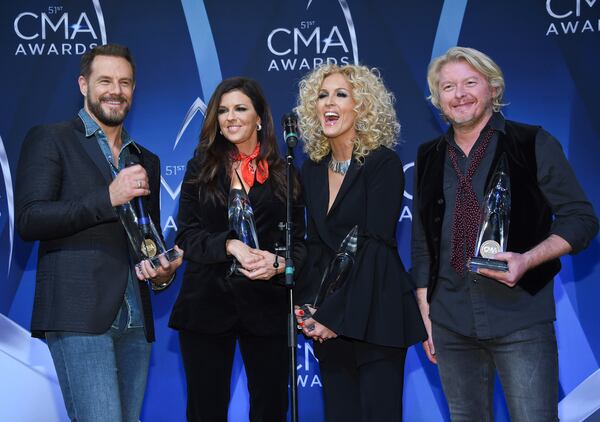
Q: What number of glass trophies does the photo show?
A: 4